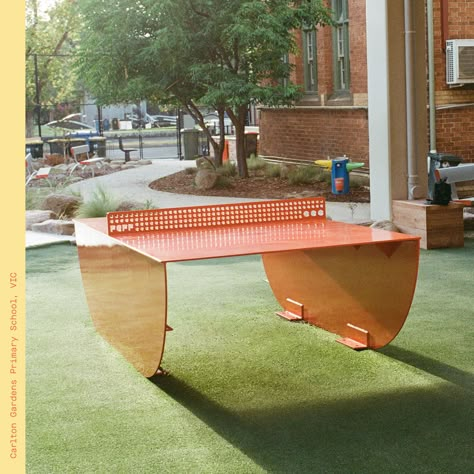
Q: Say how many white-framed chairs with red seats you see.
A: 2